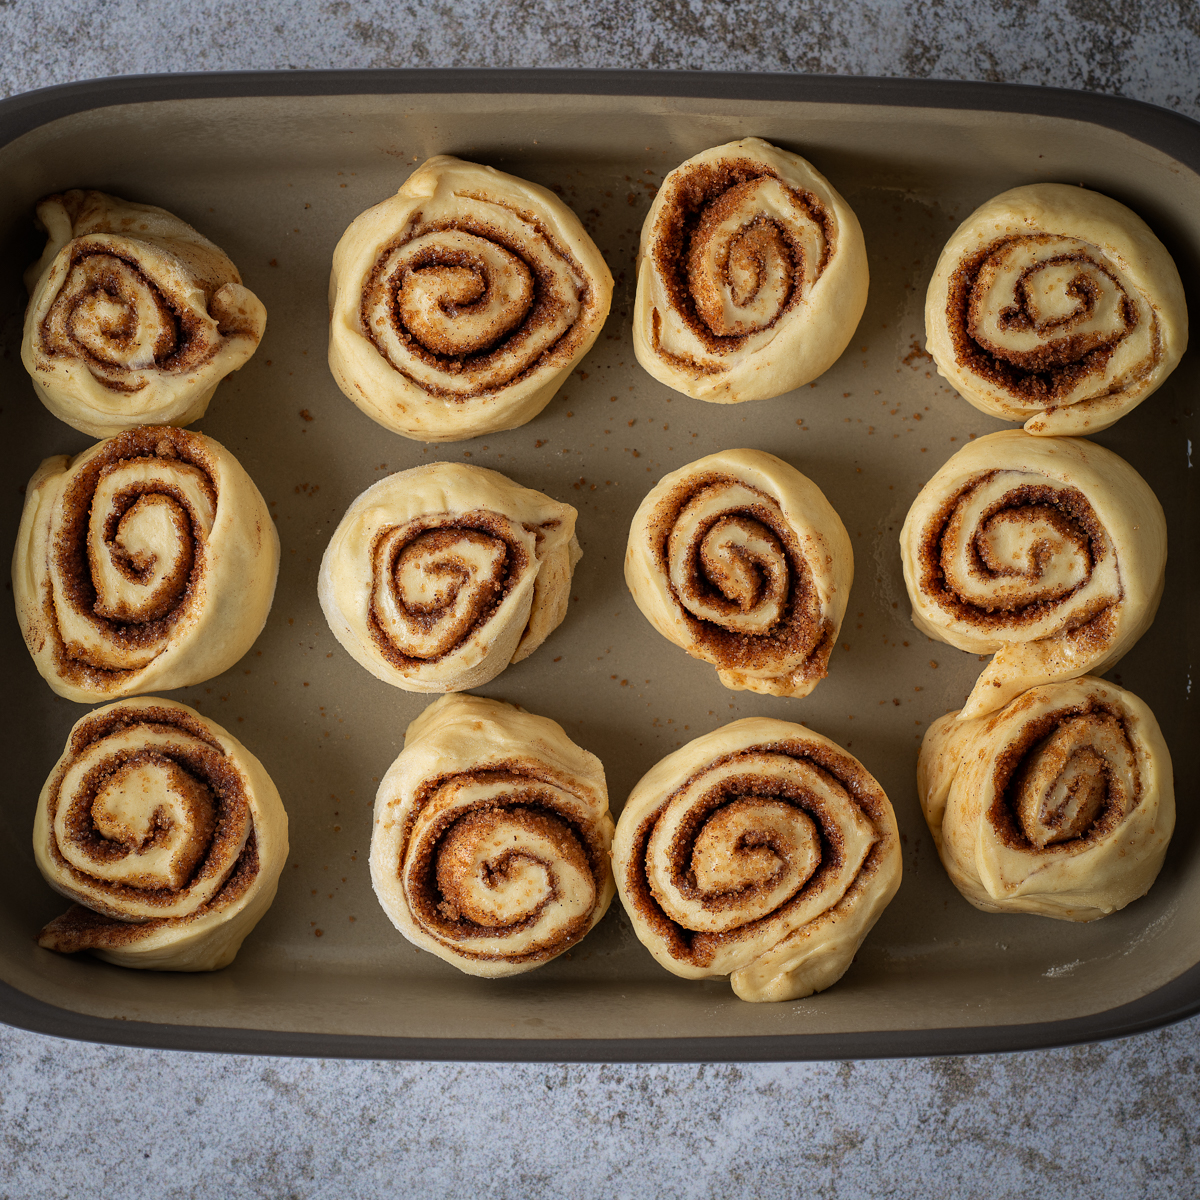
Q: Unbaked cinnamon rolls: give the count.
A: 12